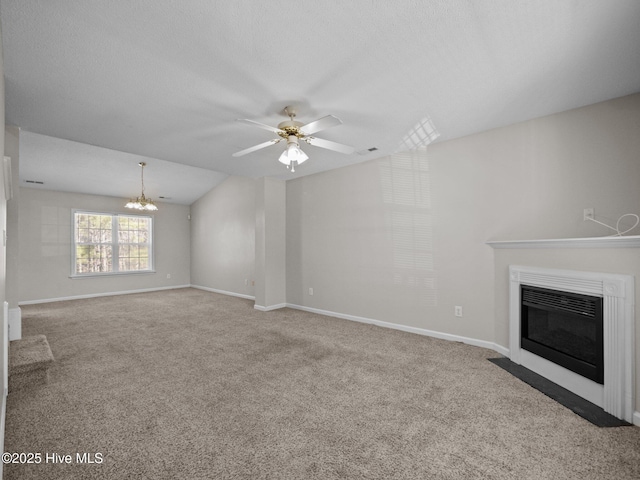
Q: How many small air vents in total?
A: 3